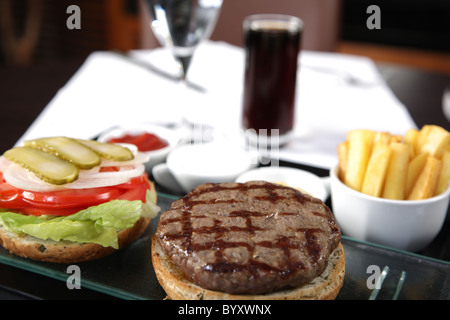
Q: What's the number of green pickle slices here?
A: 3